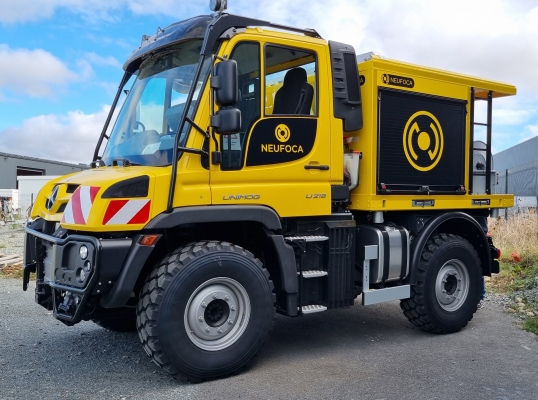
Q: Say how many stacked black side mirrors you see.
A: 2